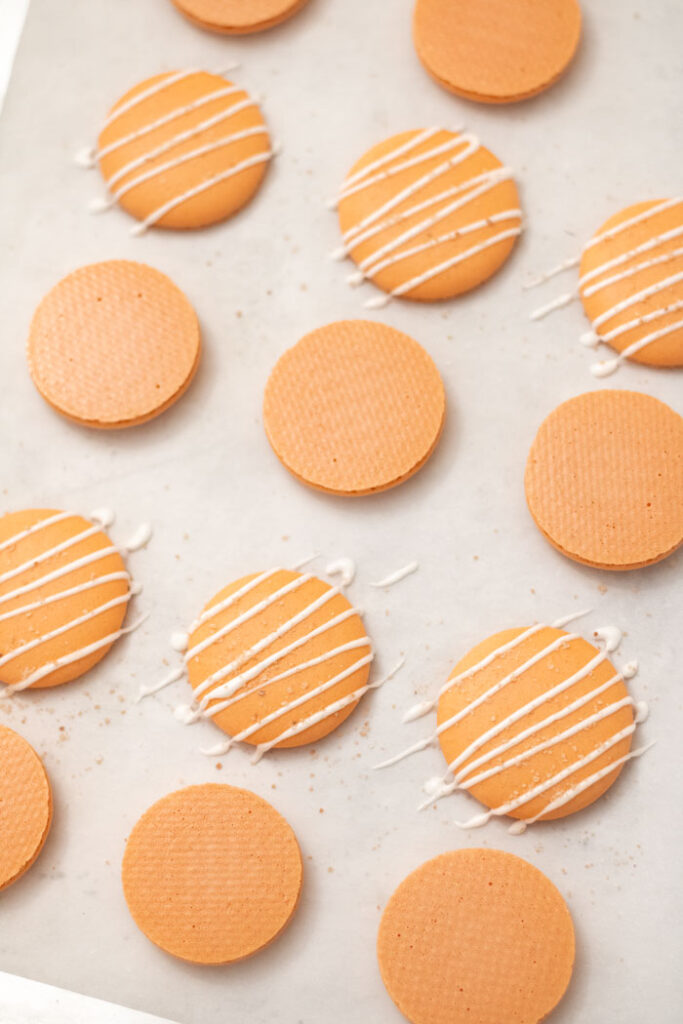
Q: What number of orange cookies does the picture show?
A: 14